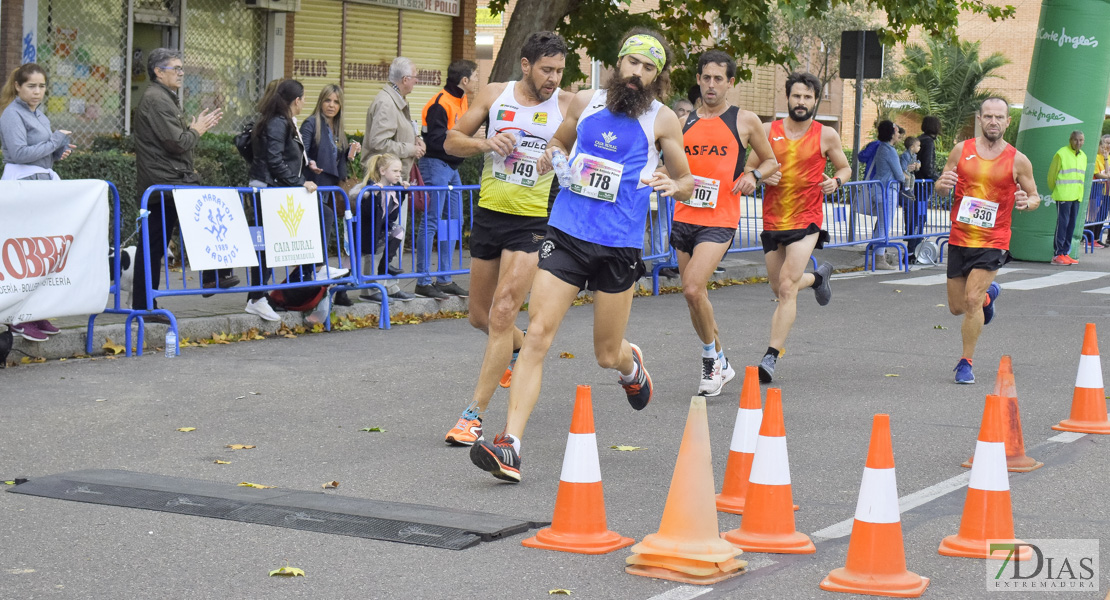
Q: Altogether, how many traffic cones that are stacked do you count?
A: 3